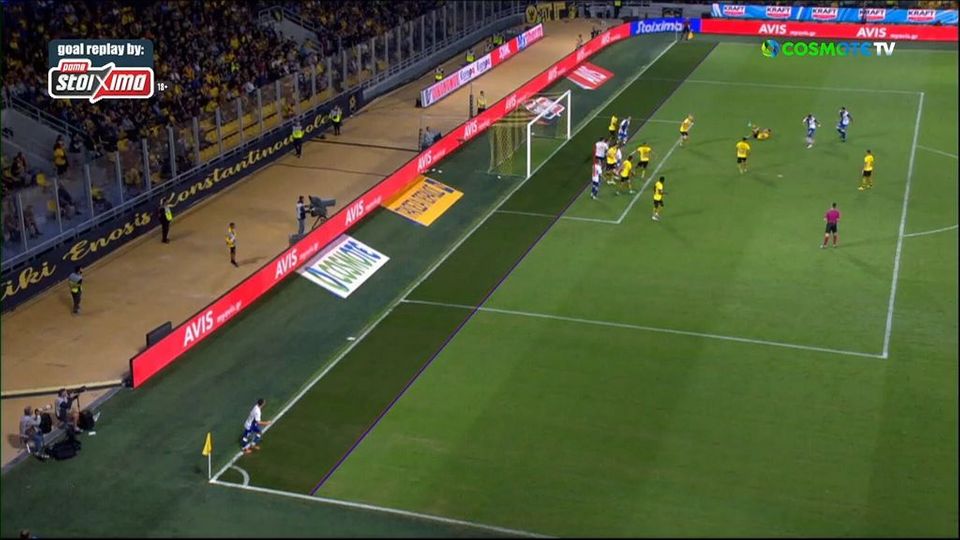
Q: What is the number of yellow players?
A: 9